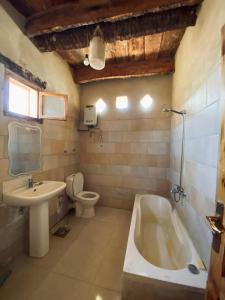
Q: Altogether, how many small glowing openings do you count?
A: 3